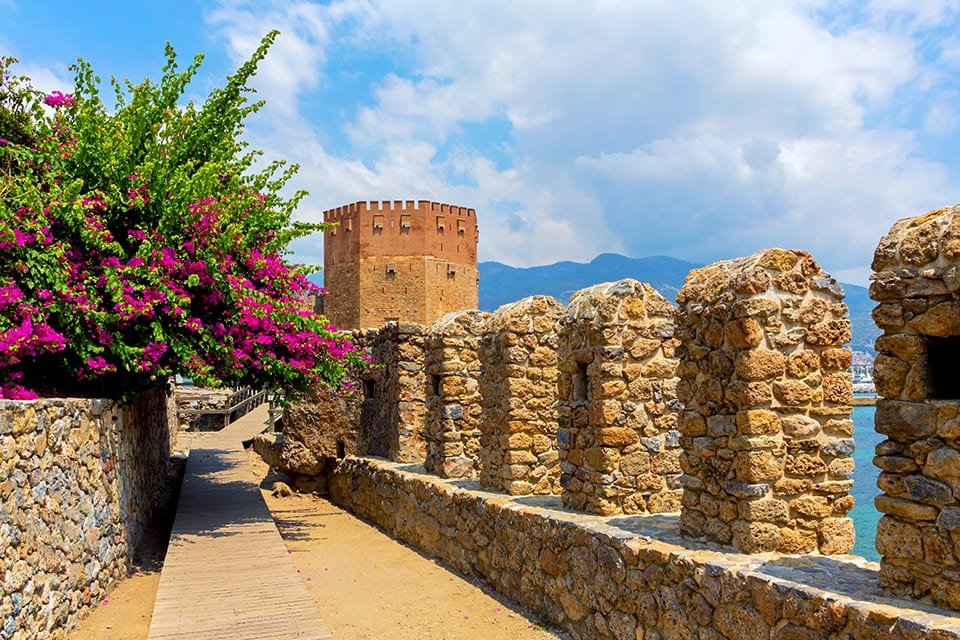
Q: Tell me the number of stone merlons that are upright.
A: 6